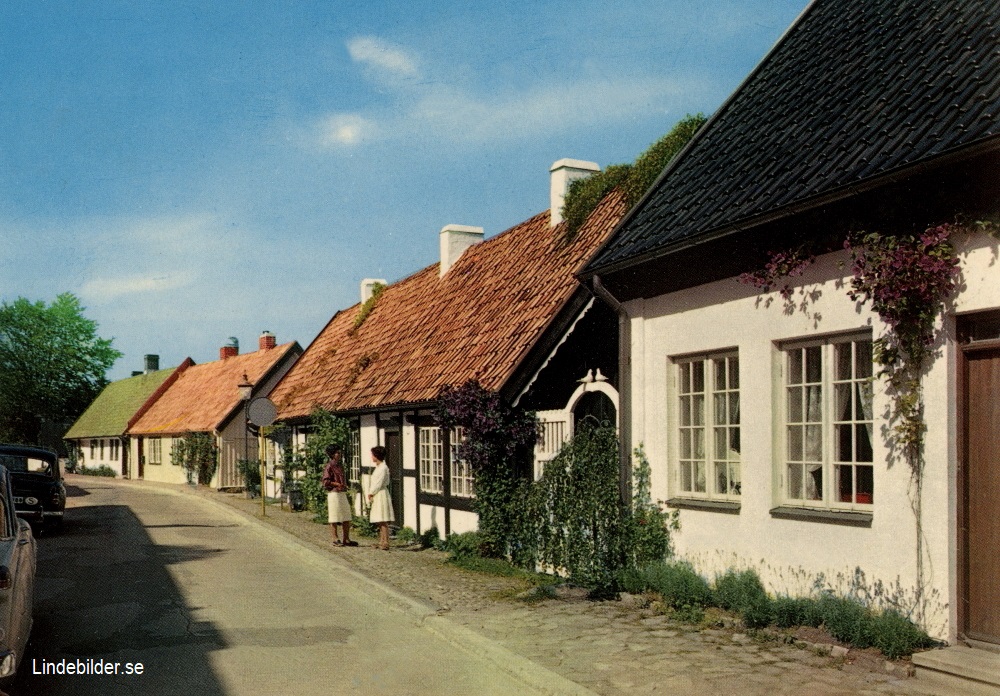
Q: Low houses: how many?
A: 4